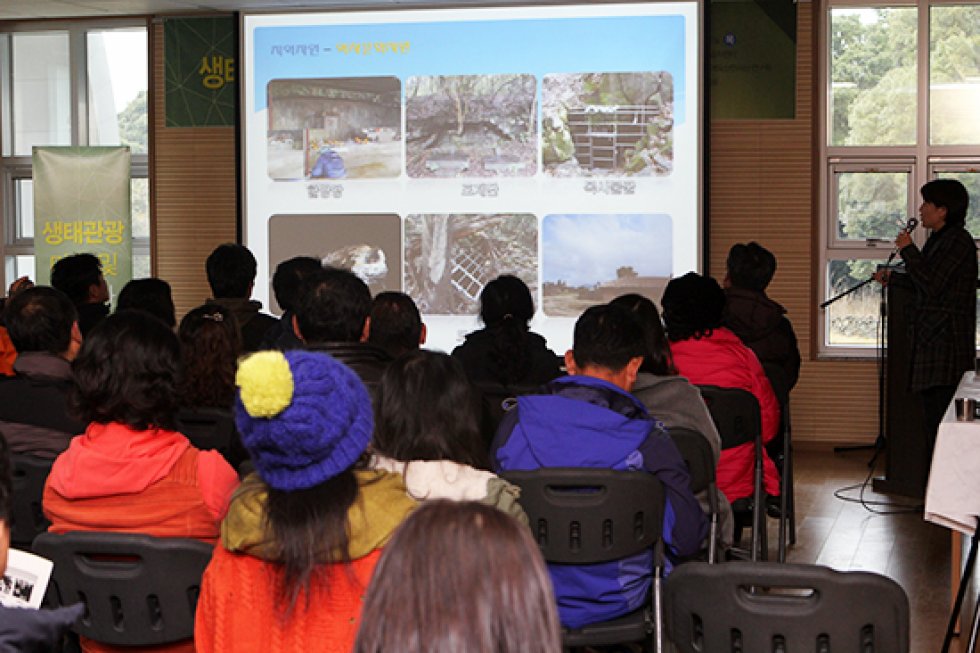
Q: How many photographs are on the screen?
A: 6